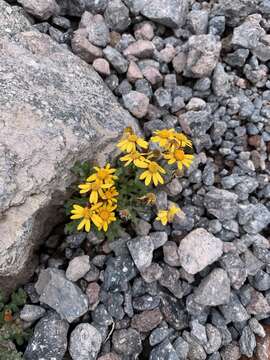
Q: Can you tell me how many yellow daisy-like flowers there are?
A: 12